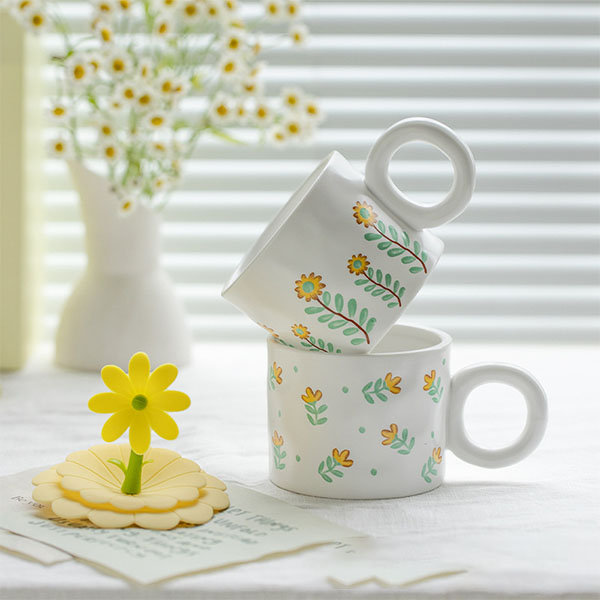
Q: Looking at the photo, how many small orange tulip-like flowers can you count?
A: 8